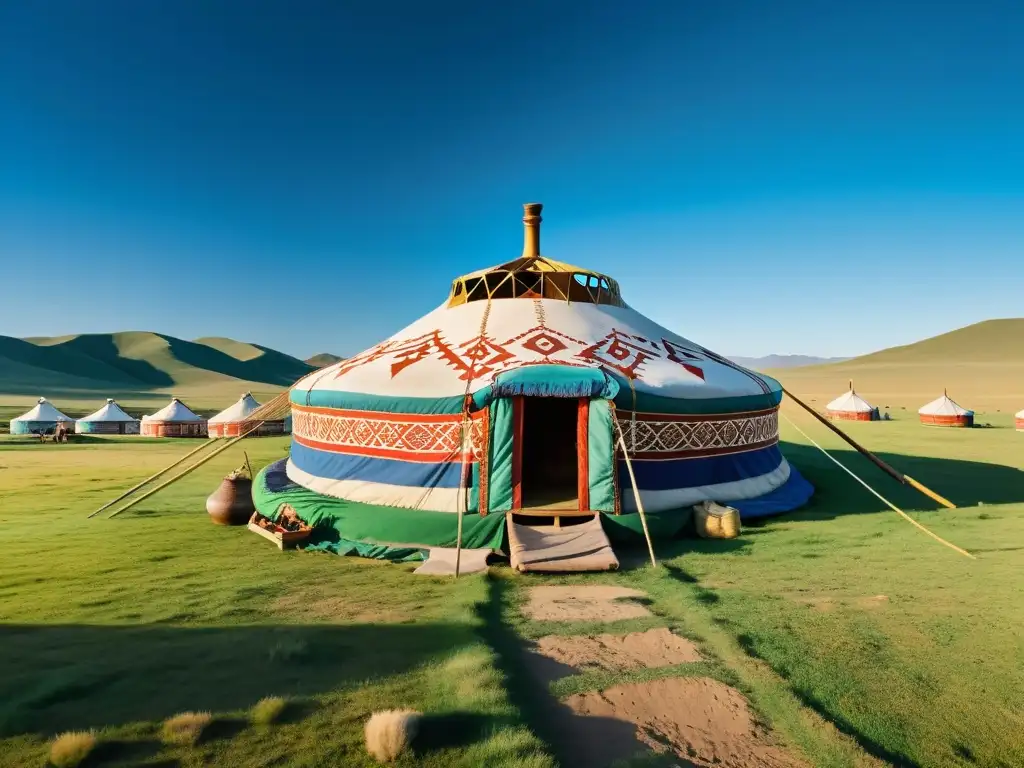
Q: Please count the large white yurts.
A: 1